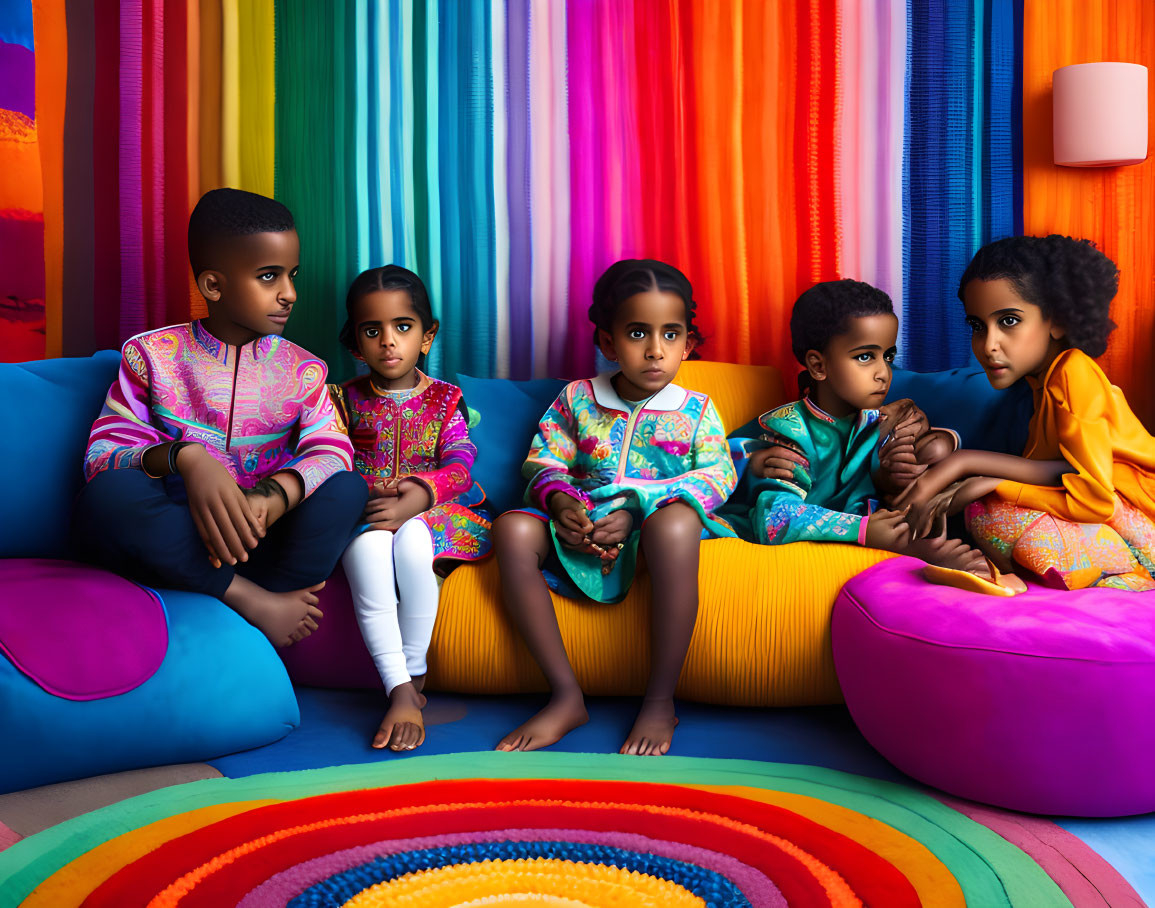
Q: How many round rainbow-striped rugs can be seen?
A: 1